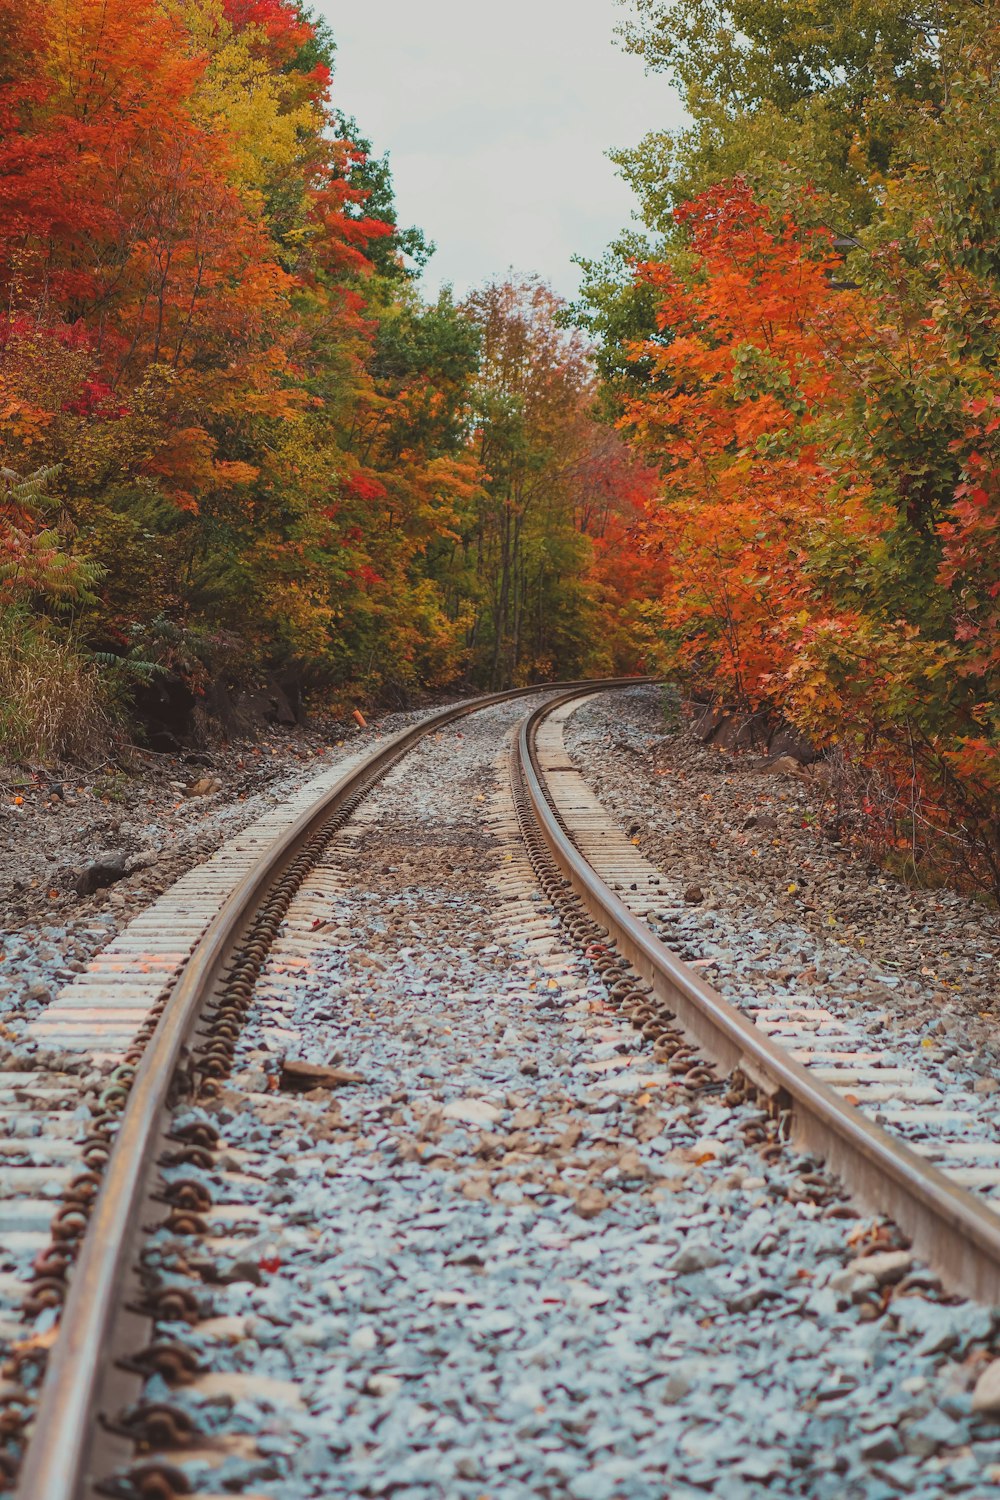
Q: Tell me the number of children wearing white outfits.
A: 0